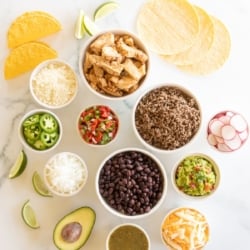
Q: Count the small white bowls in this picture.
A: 8